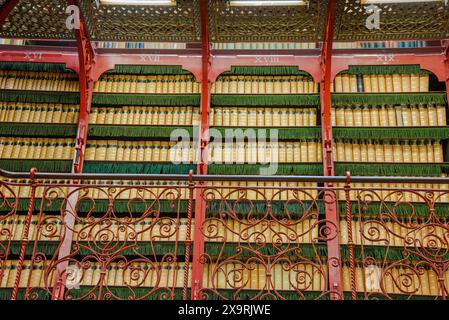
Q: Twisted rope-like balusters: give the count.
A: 3